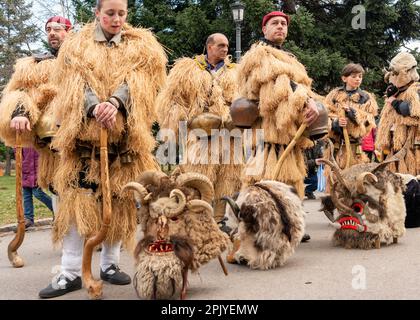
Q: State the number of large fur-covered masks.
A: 3